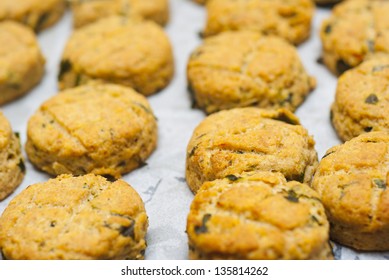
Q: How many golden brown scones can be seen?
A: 14